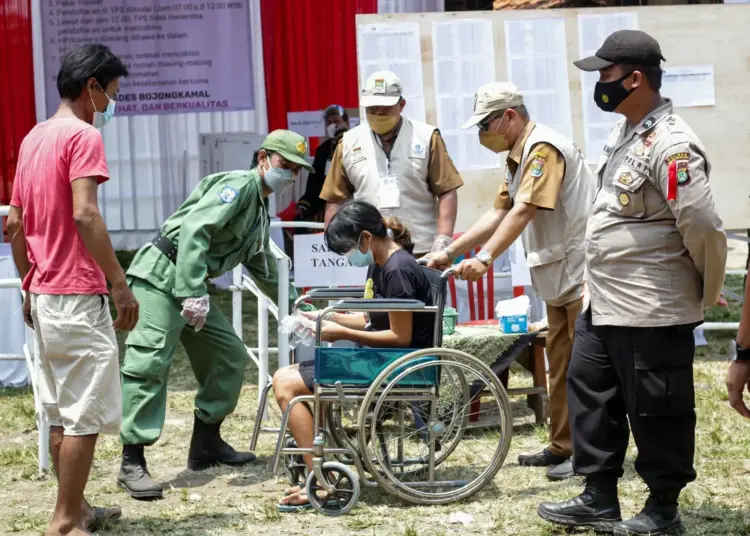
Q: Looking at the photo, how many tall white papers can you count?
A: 4